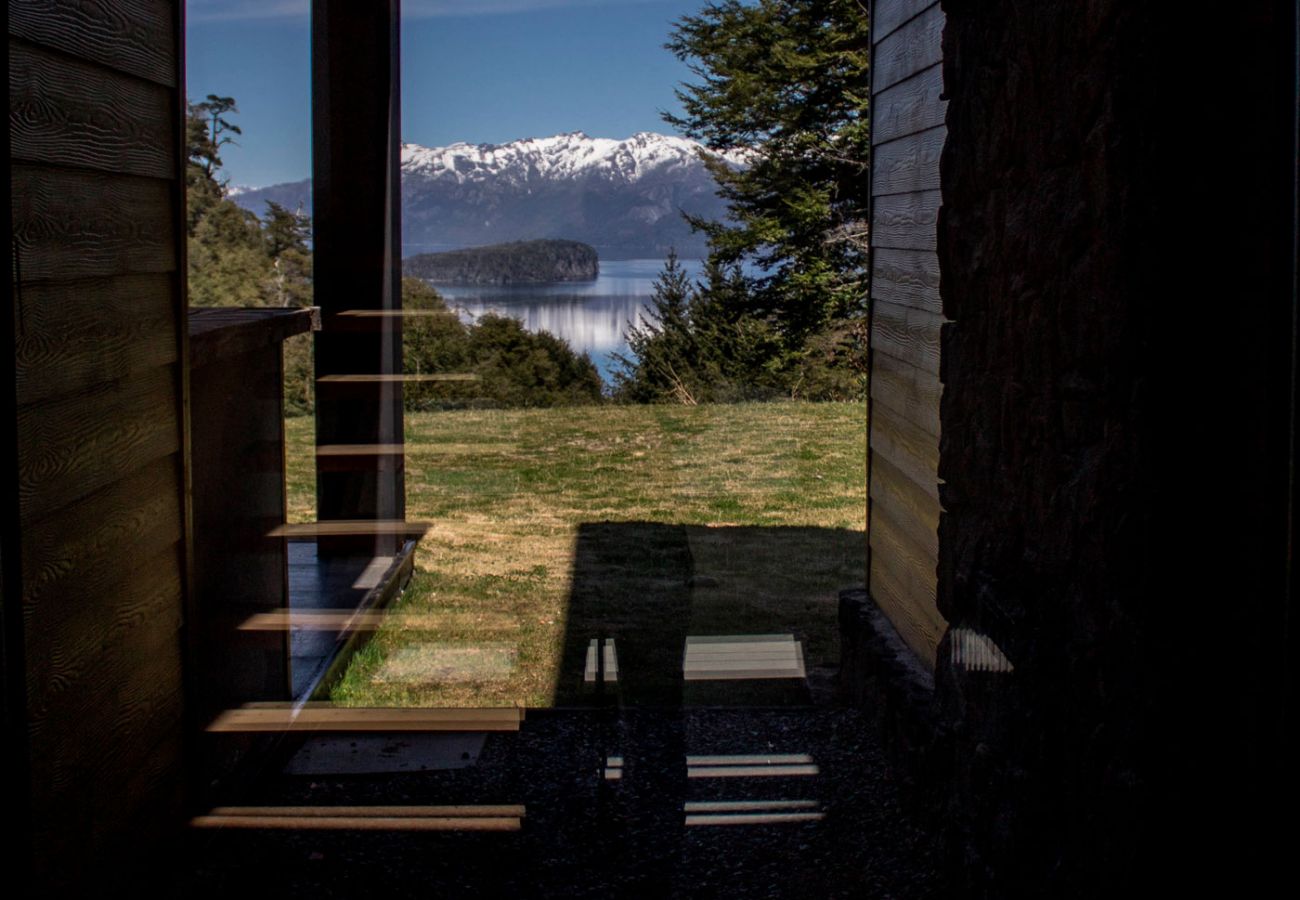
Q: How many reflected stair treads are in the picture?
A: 7